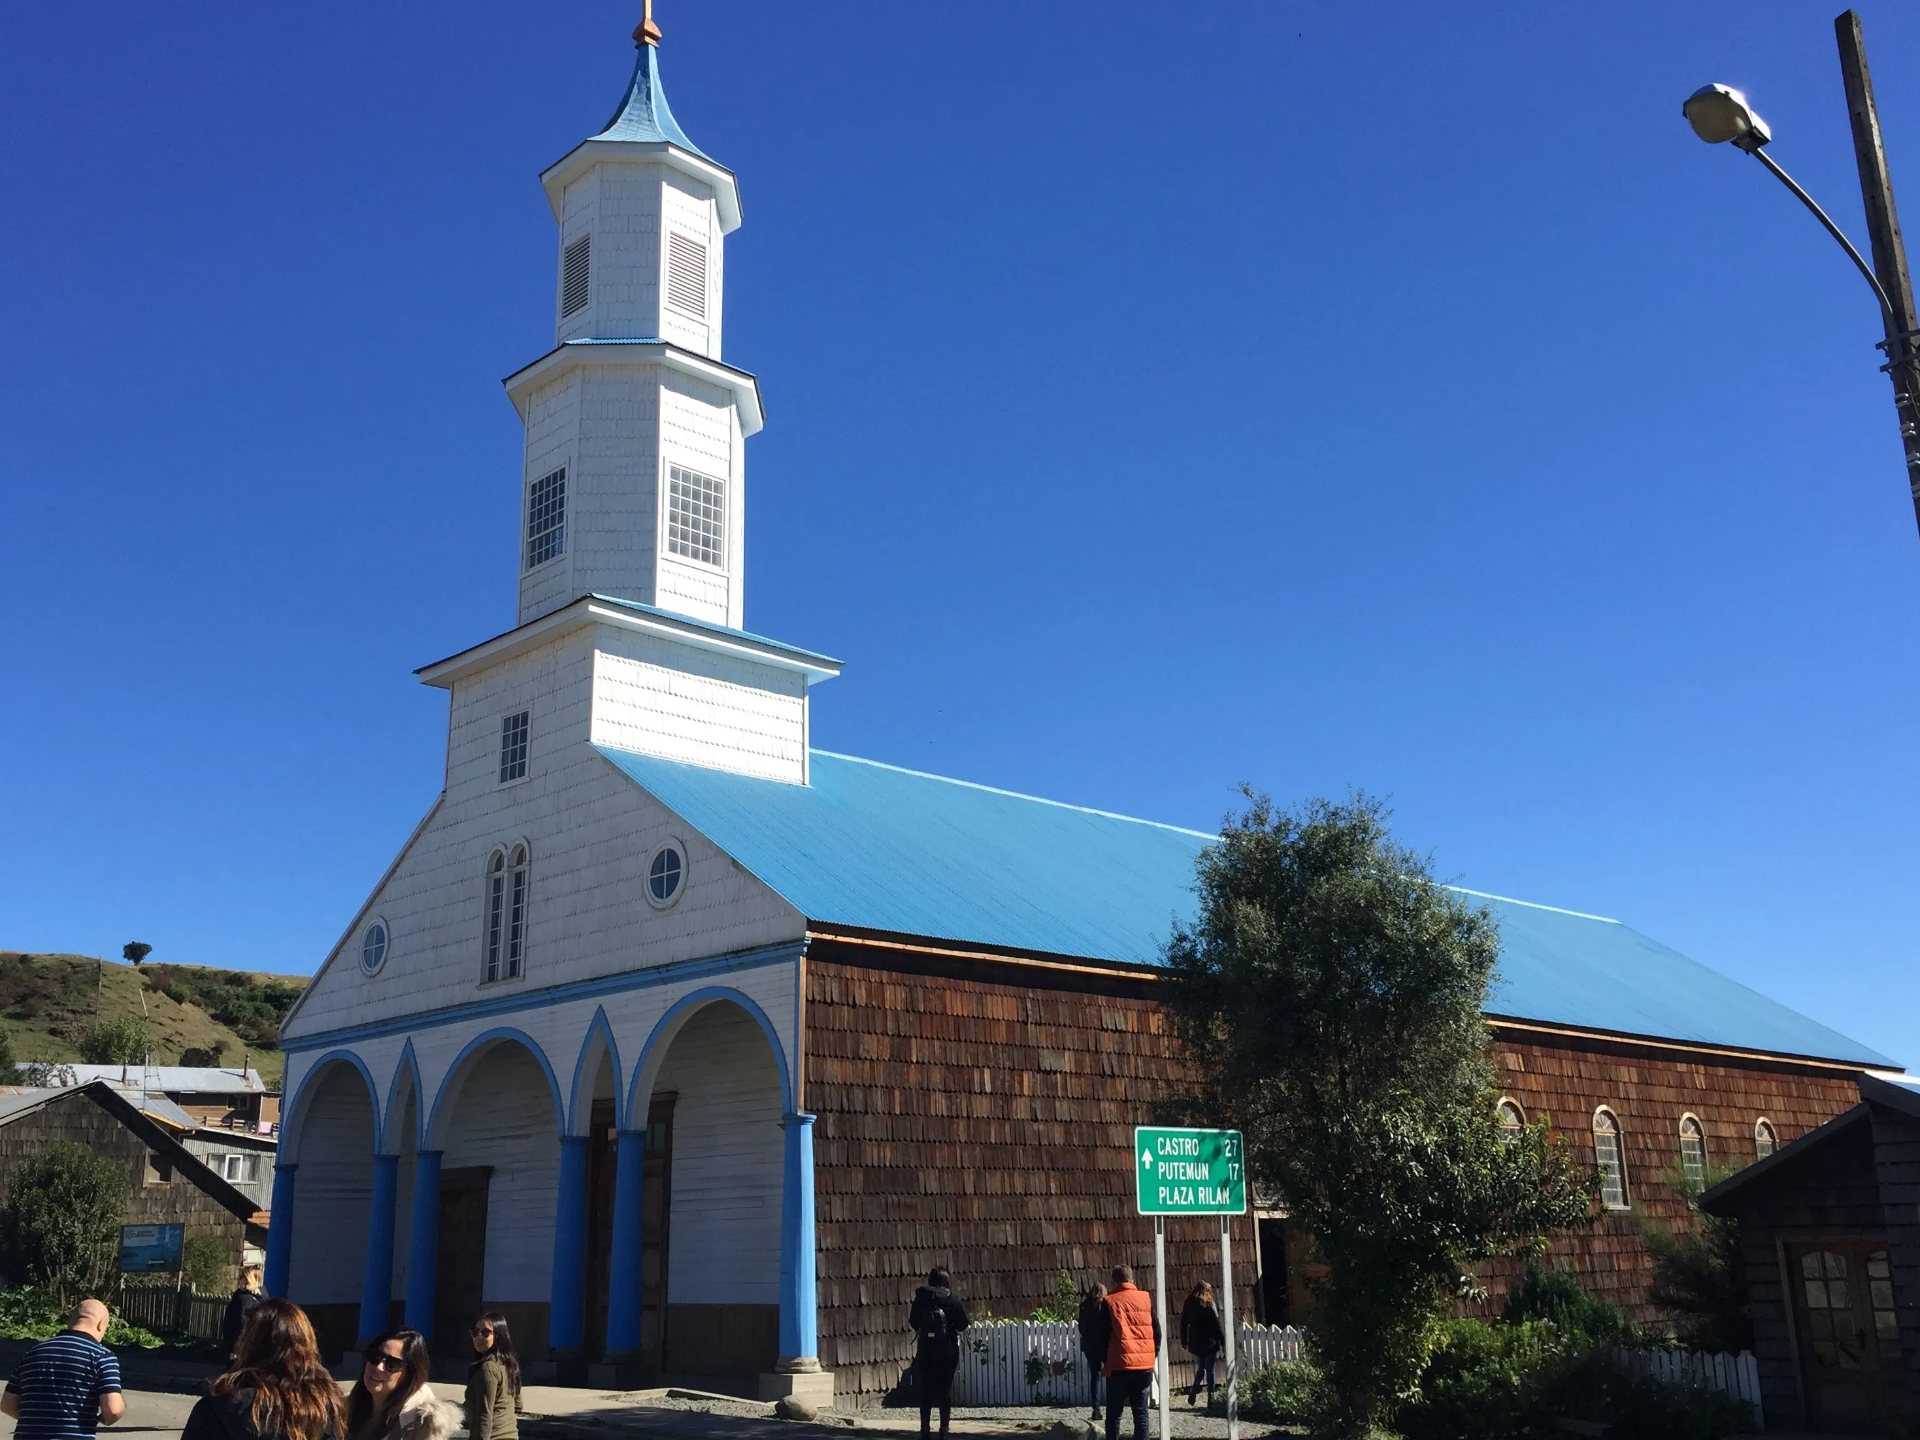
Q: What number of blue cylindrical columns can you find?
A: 6